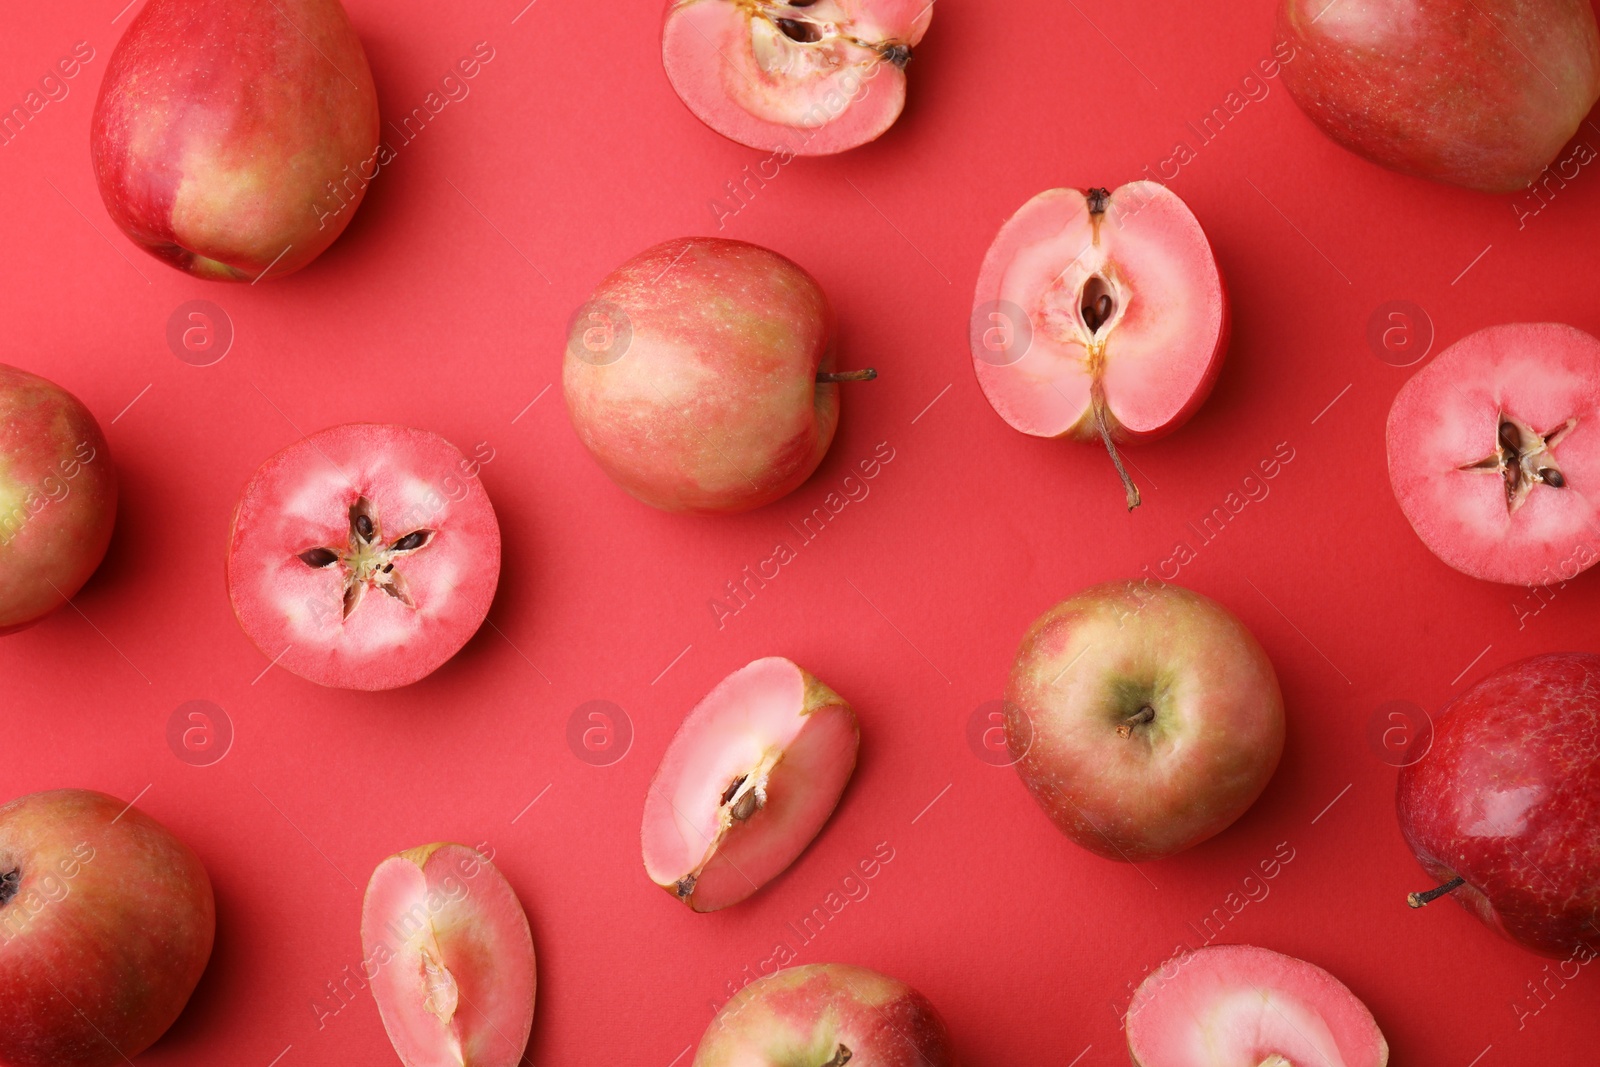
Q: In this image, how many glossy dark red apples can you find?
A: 1